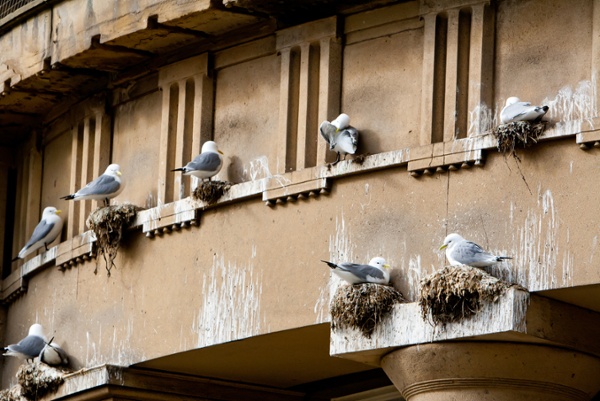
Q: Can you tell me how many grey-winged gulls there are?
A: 9